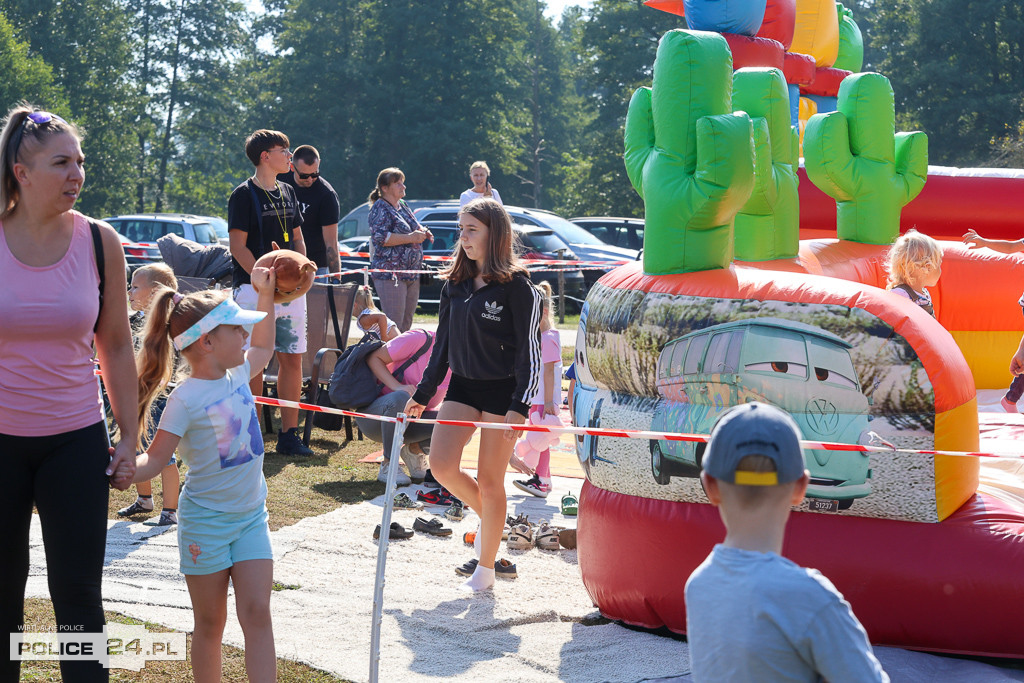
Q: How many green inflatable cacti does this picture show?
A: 3